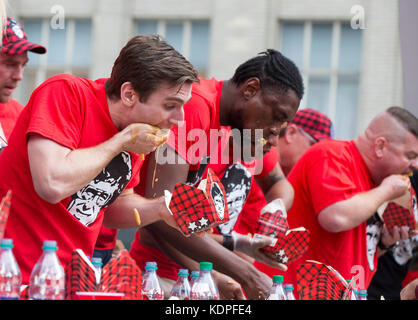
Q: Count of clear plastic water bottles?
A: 11